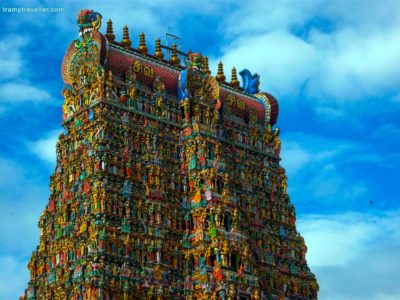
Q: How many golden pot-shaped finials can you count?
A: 8